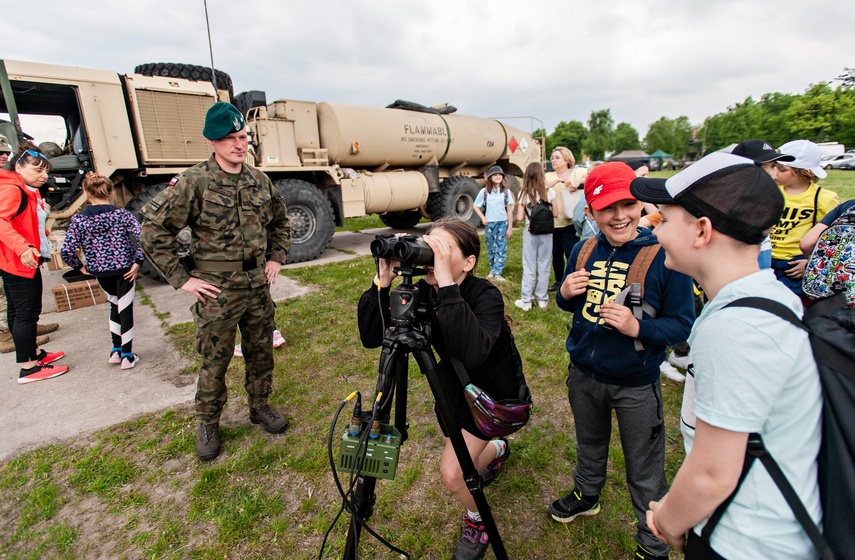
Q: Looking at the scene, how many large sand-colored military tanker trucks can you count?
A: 1